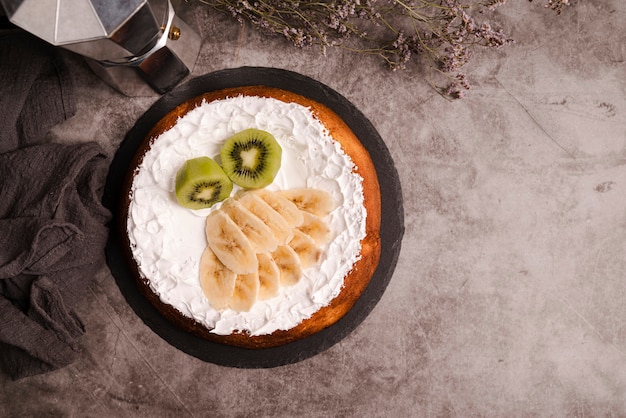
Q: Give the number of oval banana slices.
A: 11